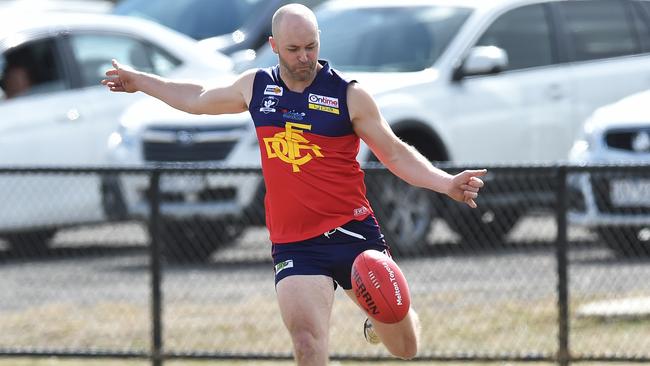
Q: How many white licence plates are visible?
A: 2